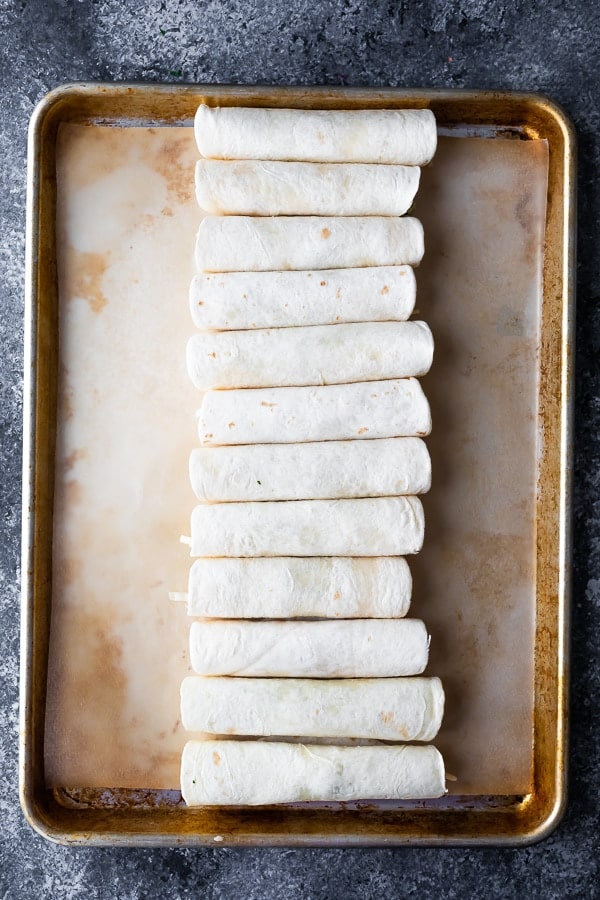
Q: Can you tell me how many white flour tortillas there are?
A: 12